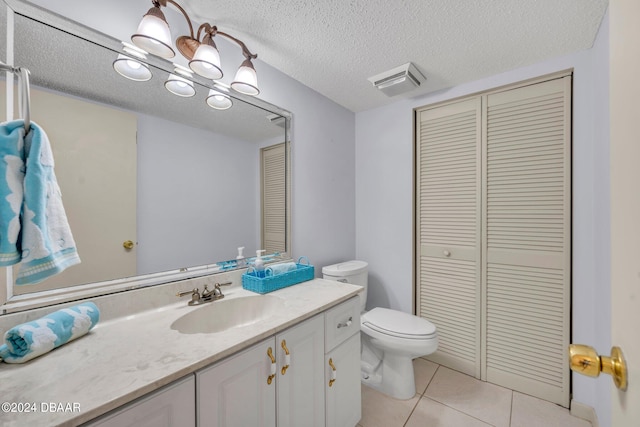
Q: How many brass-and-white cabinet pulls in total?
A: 3